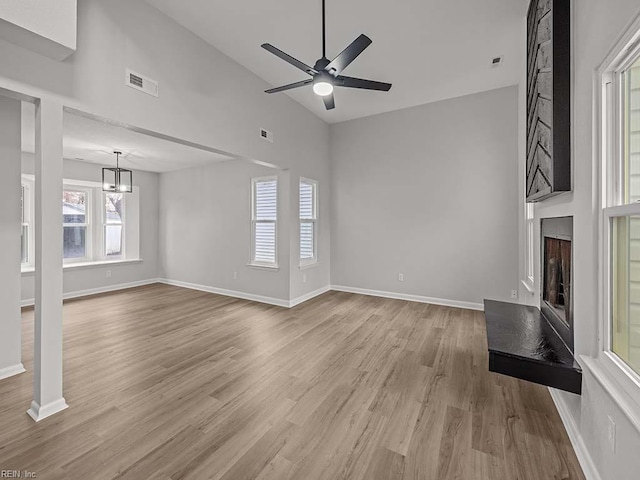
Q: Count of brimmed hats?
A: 0